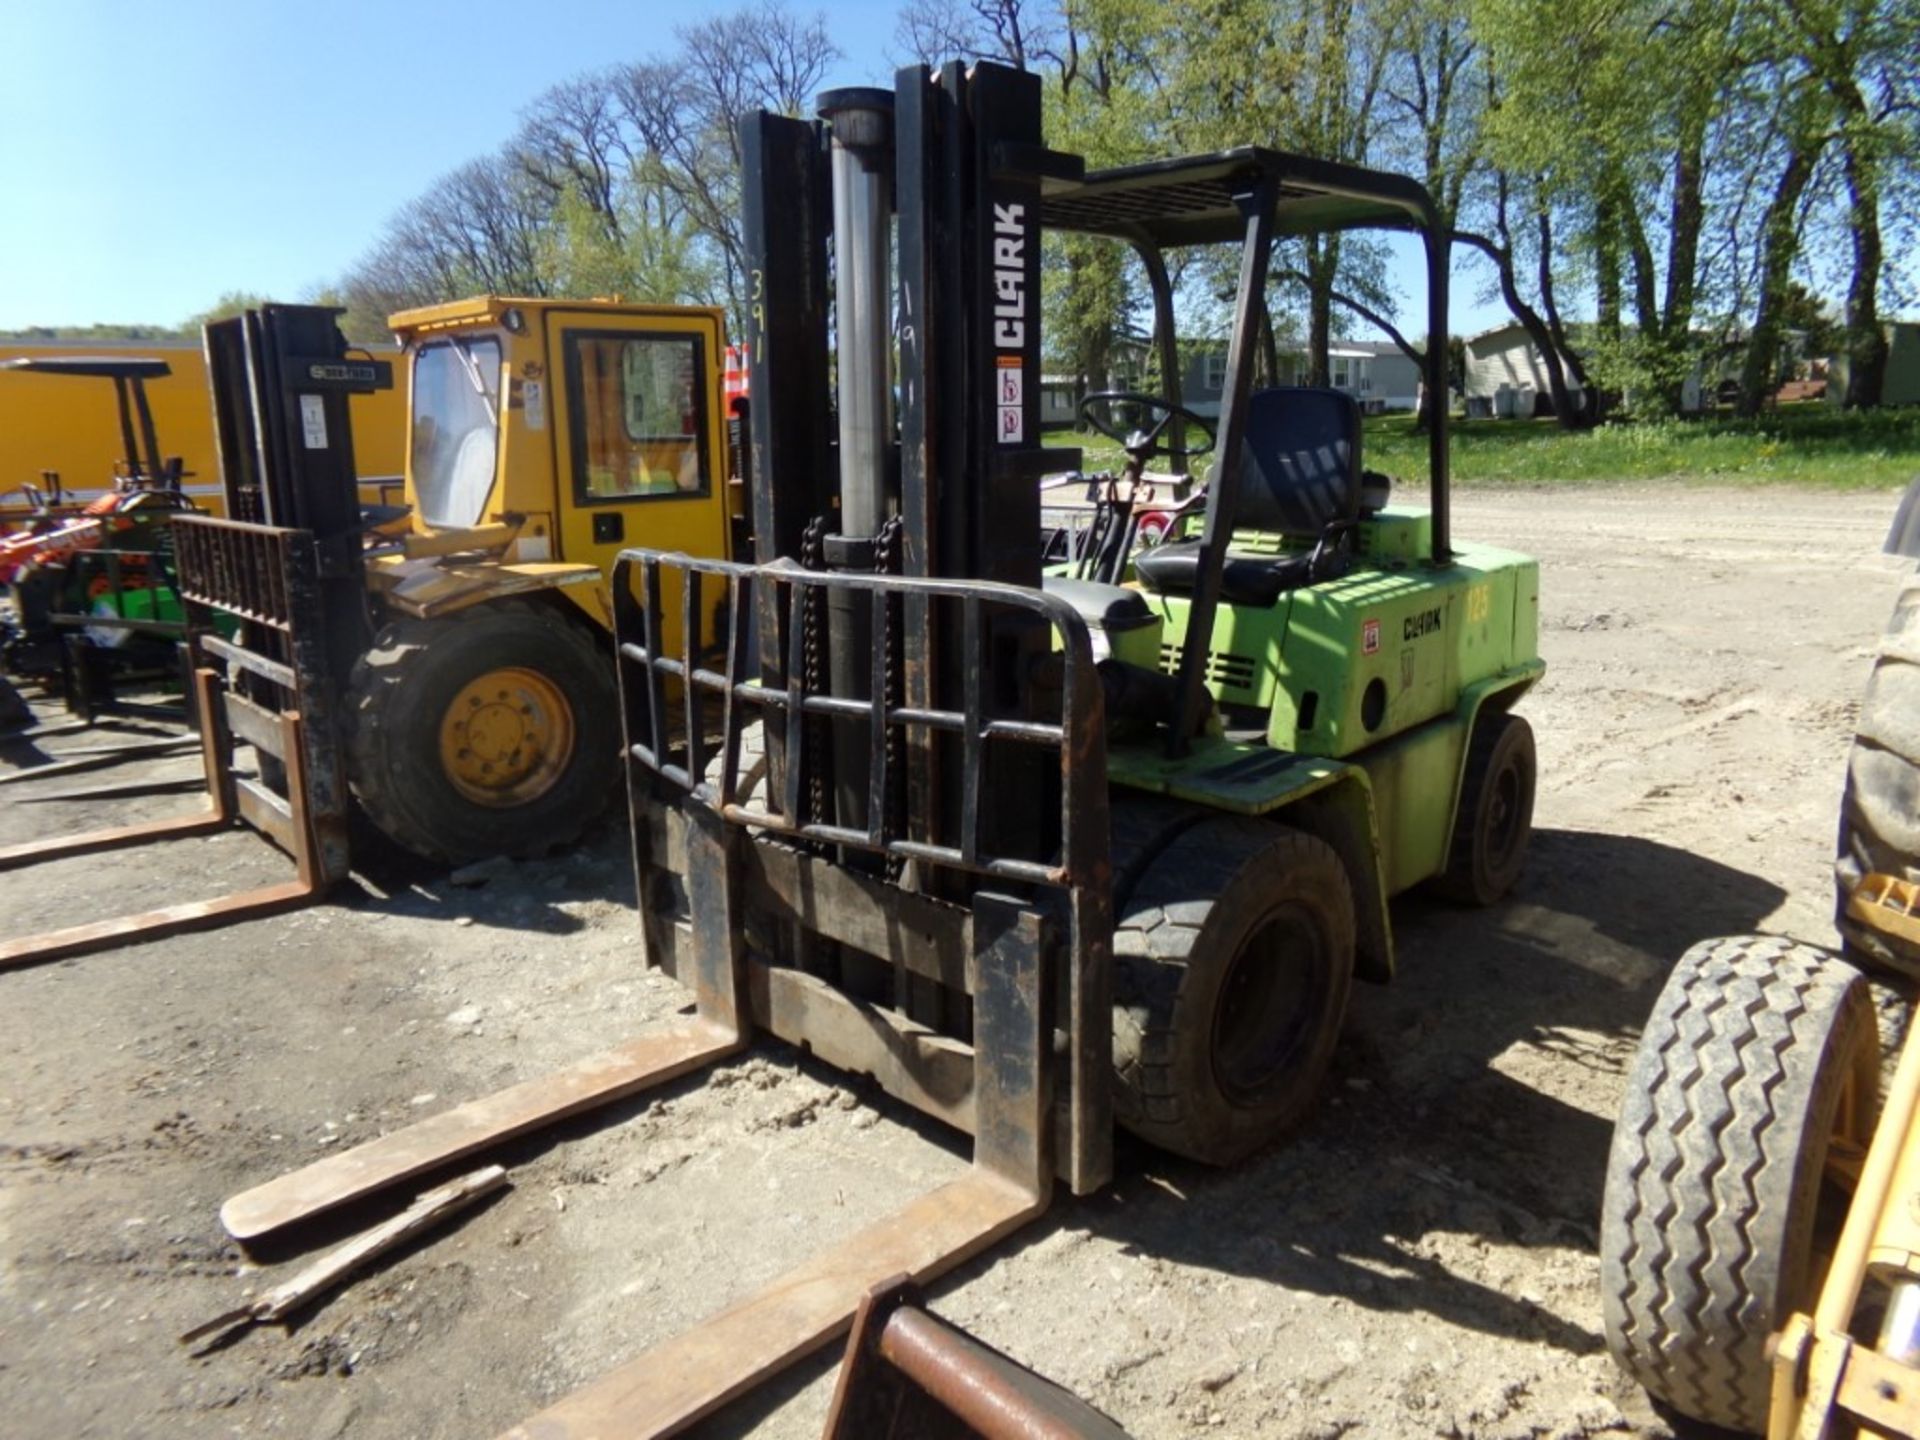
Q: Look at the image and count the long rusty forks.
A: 4